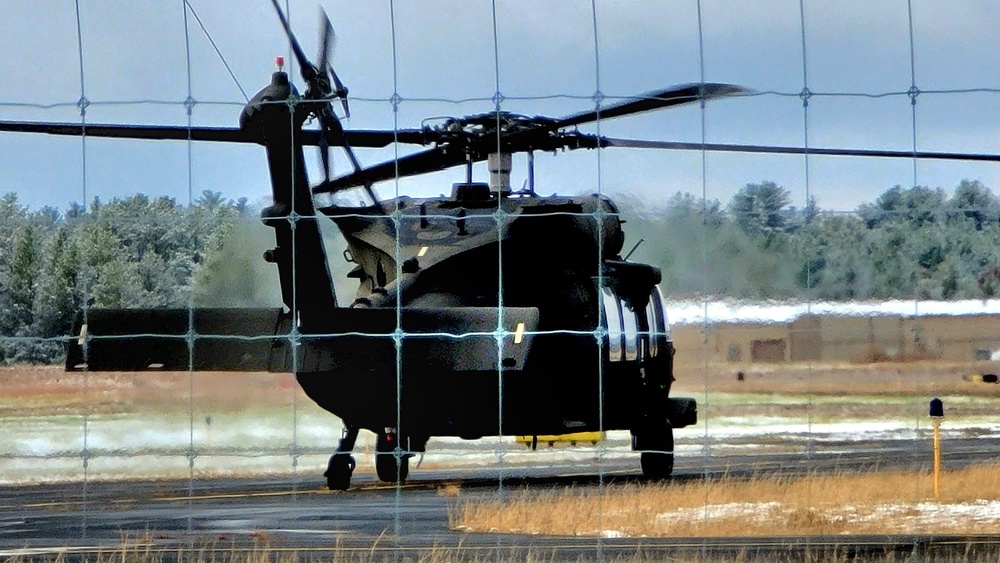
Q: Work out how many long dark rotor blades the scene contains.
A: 4